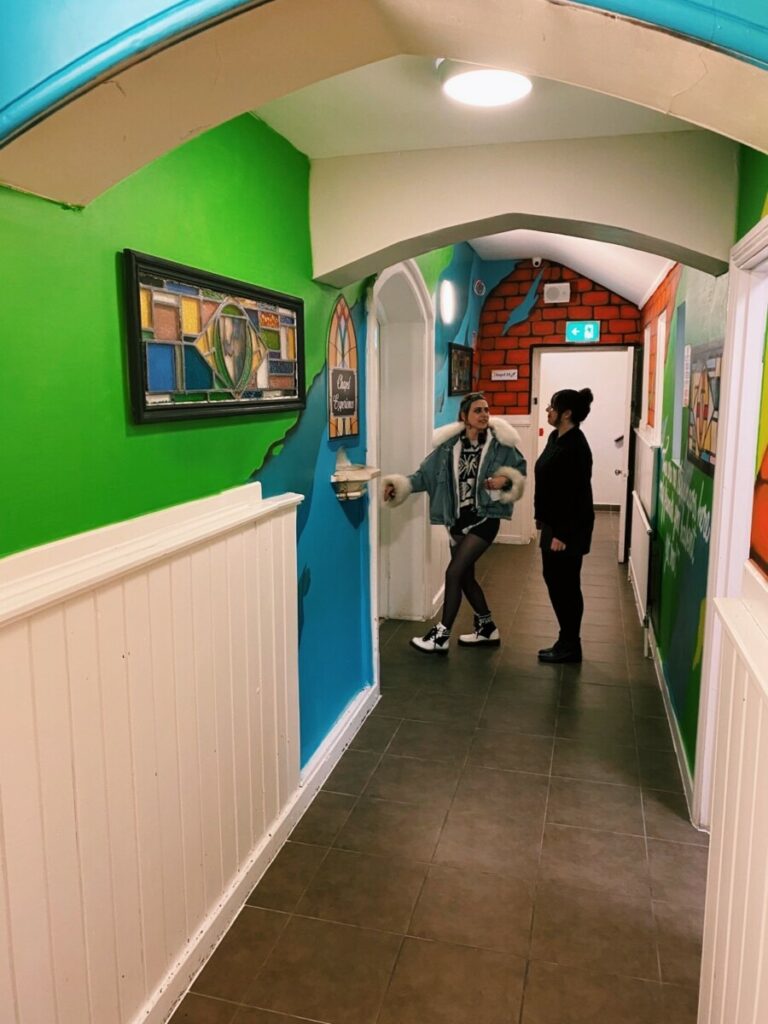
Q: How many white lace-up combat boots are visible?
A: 2